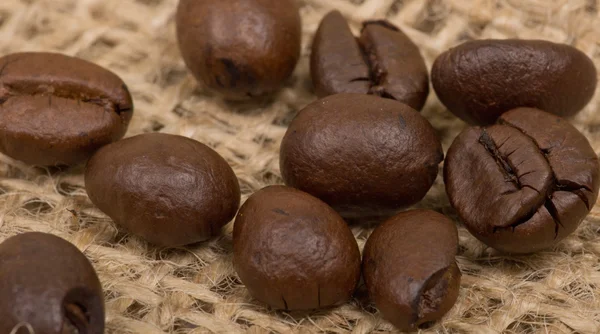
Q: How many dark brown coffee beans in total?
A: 10